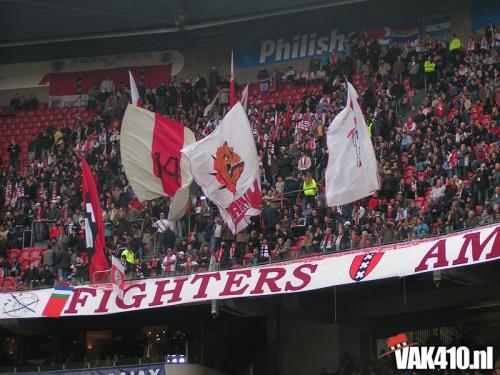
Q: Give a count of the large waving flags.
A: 4